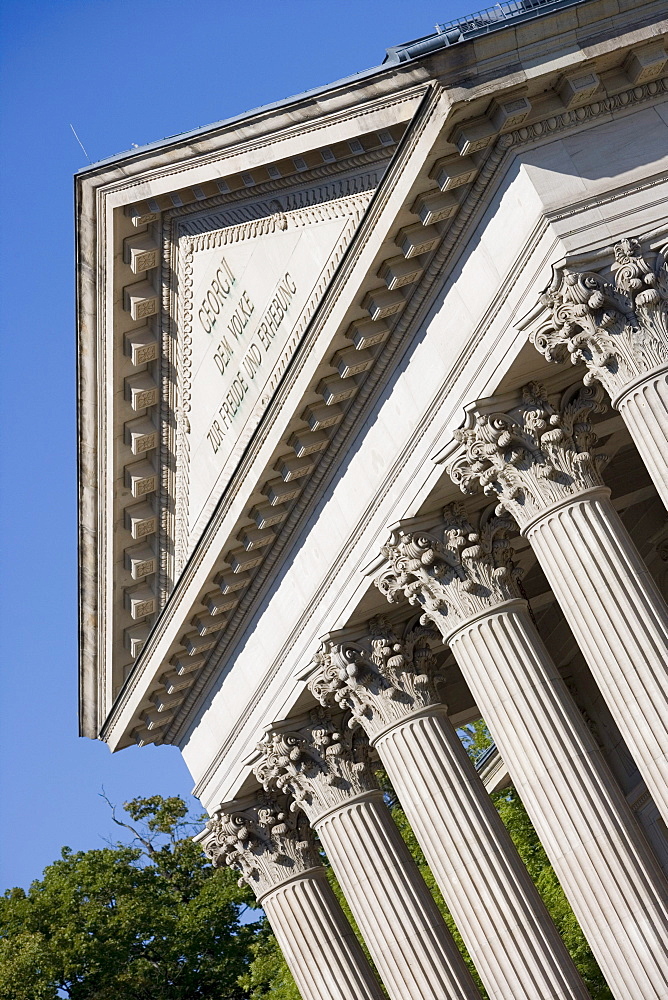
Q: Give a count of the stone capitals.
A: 6